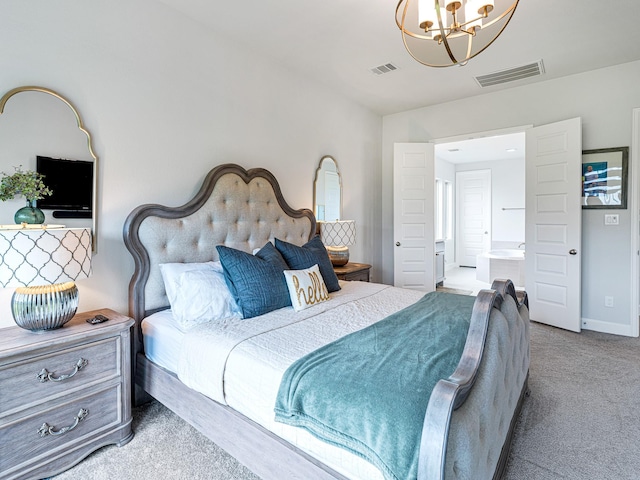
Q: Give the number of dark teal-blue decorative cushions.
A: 2